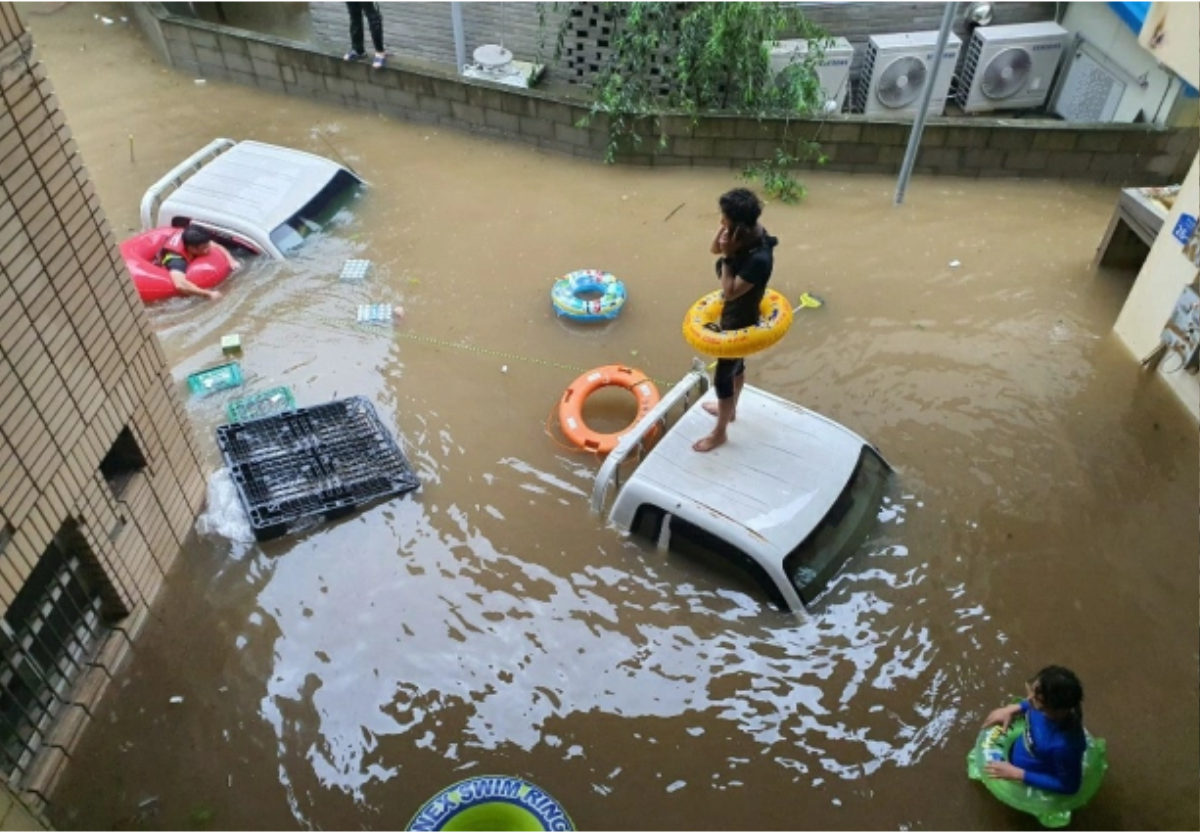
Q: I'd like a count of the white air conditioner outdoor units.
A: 3